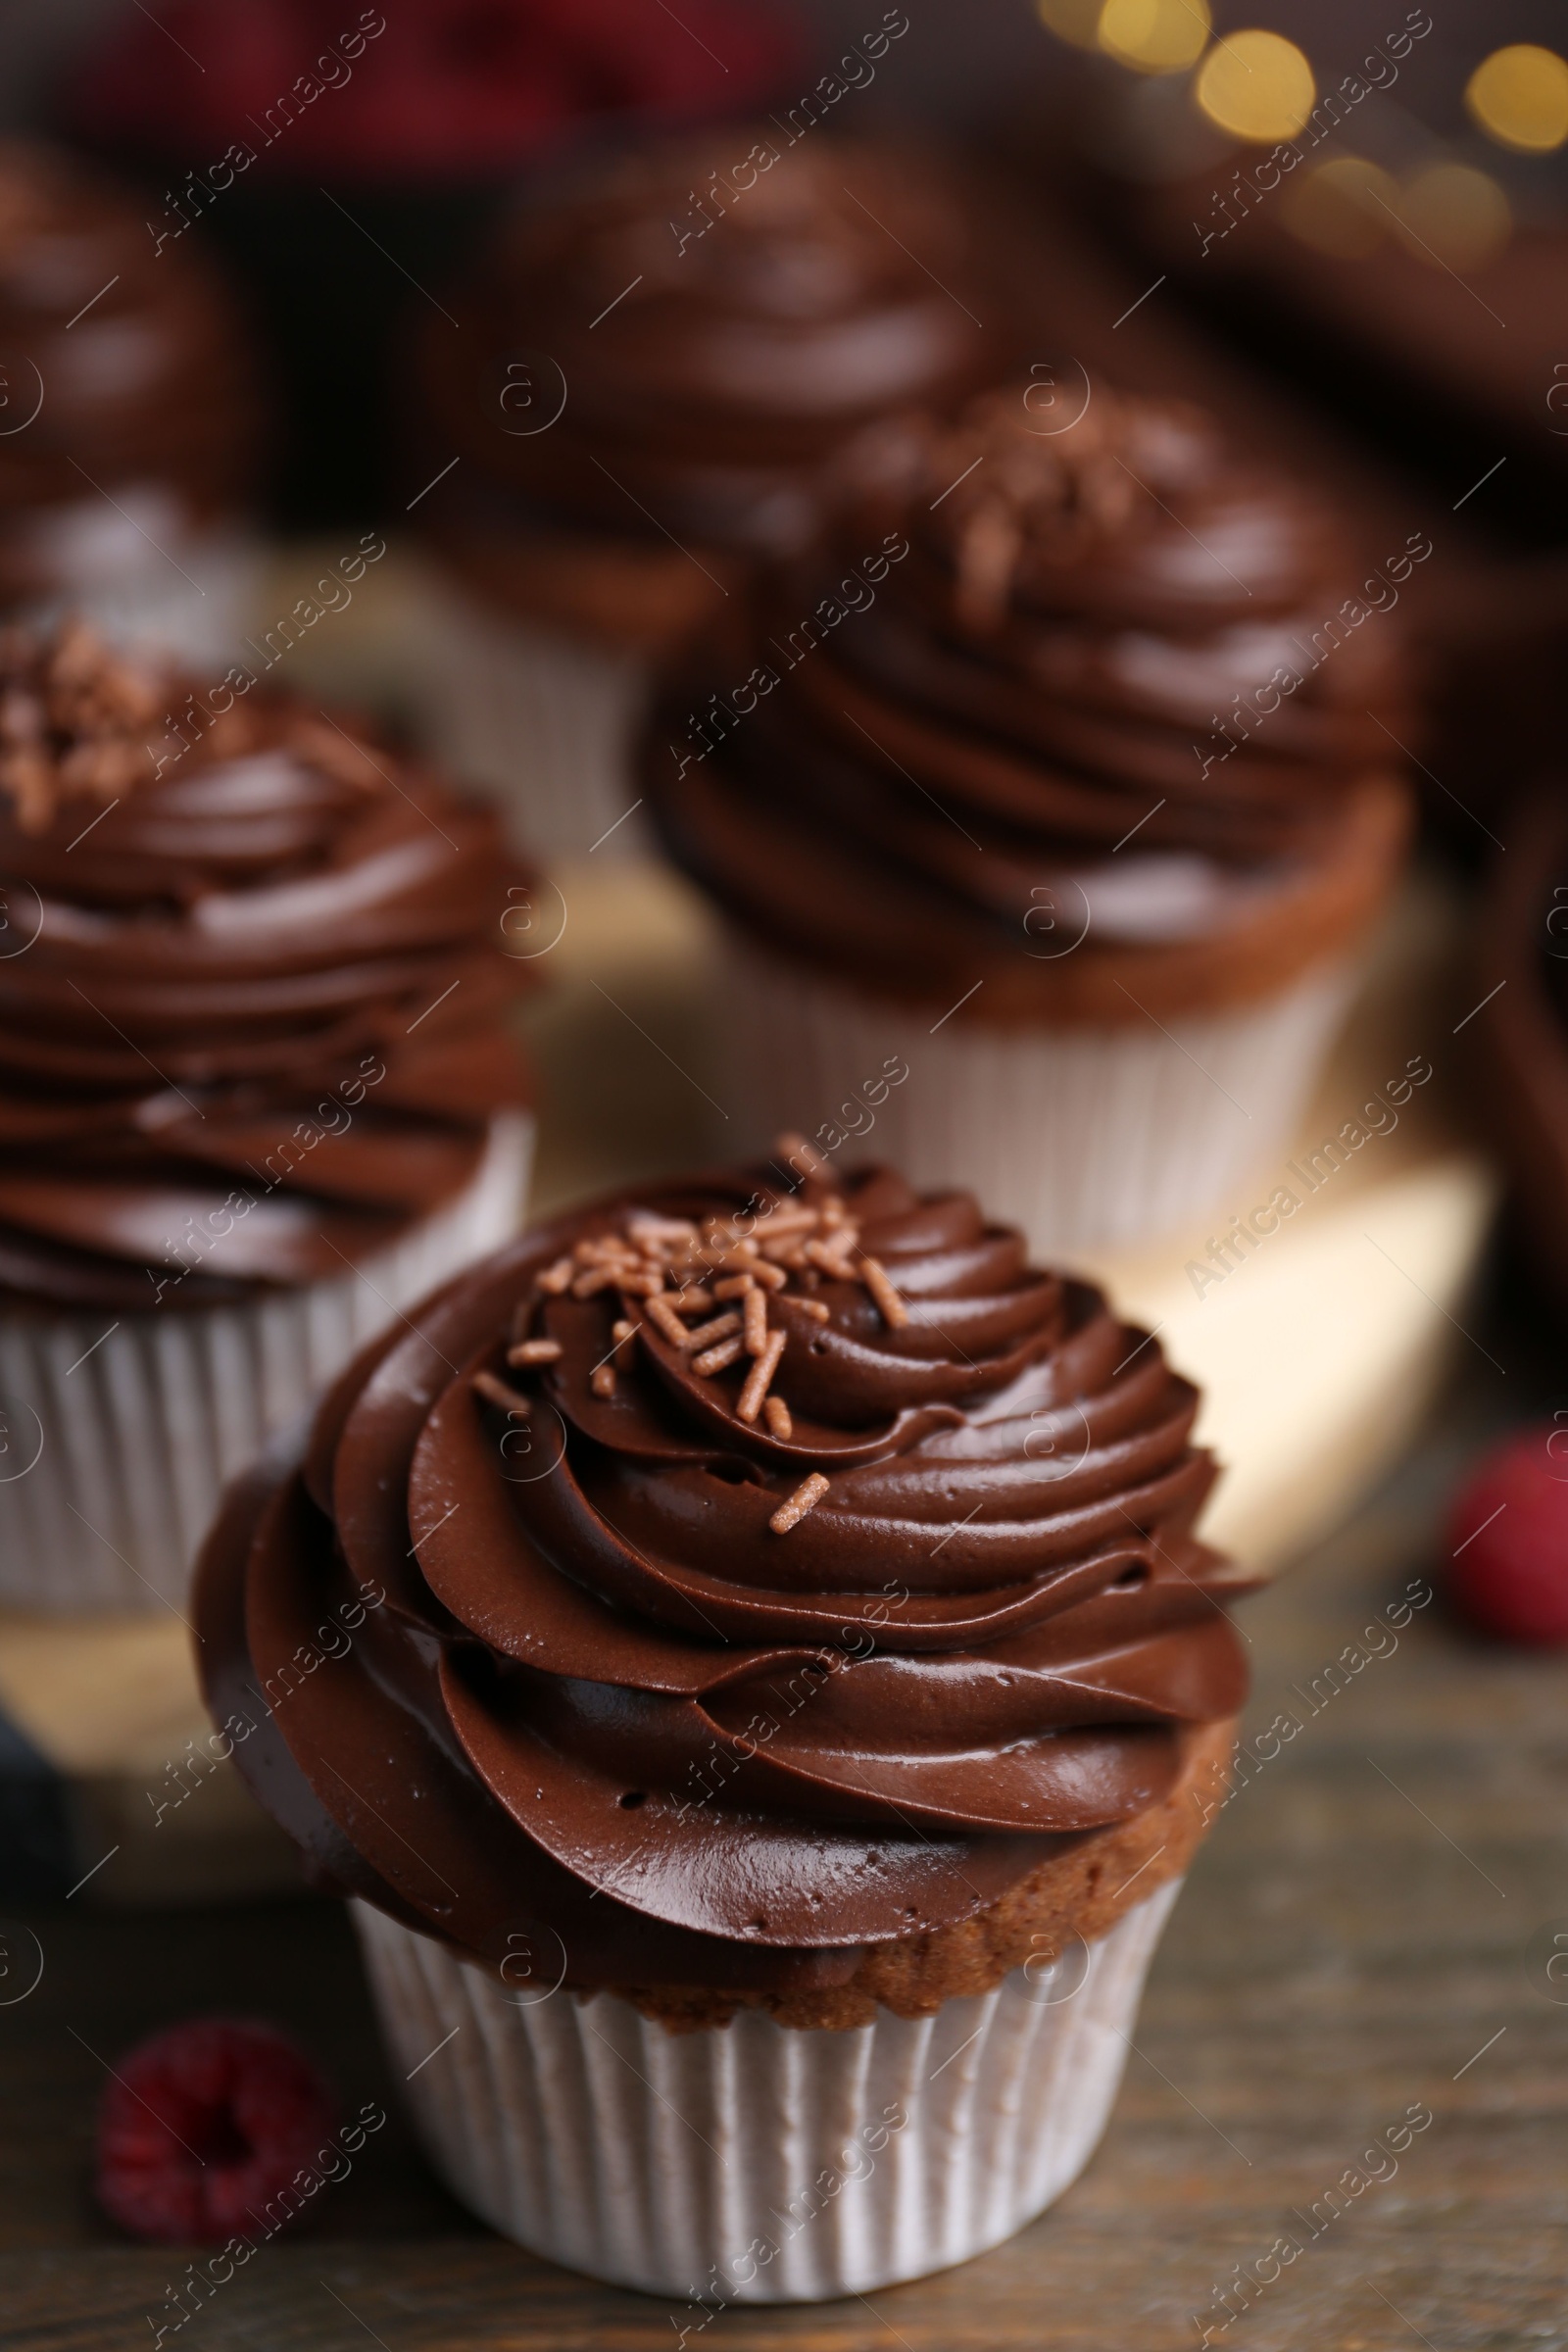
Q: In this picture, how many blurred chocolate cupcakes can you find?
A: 4